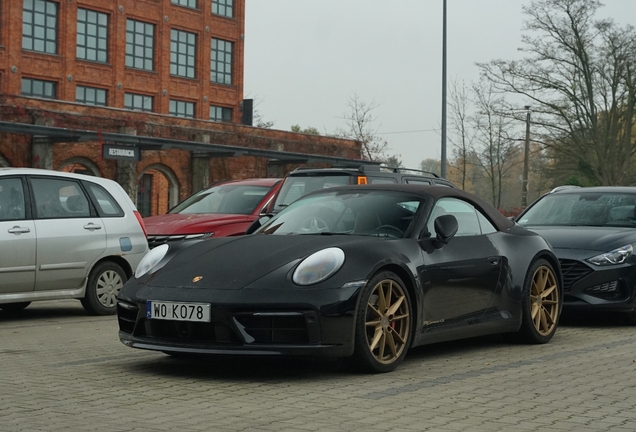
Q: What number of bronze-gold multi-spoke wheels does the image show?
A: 2